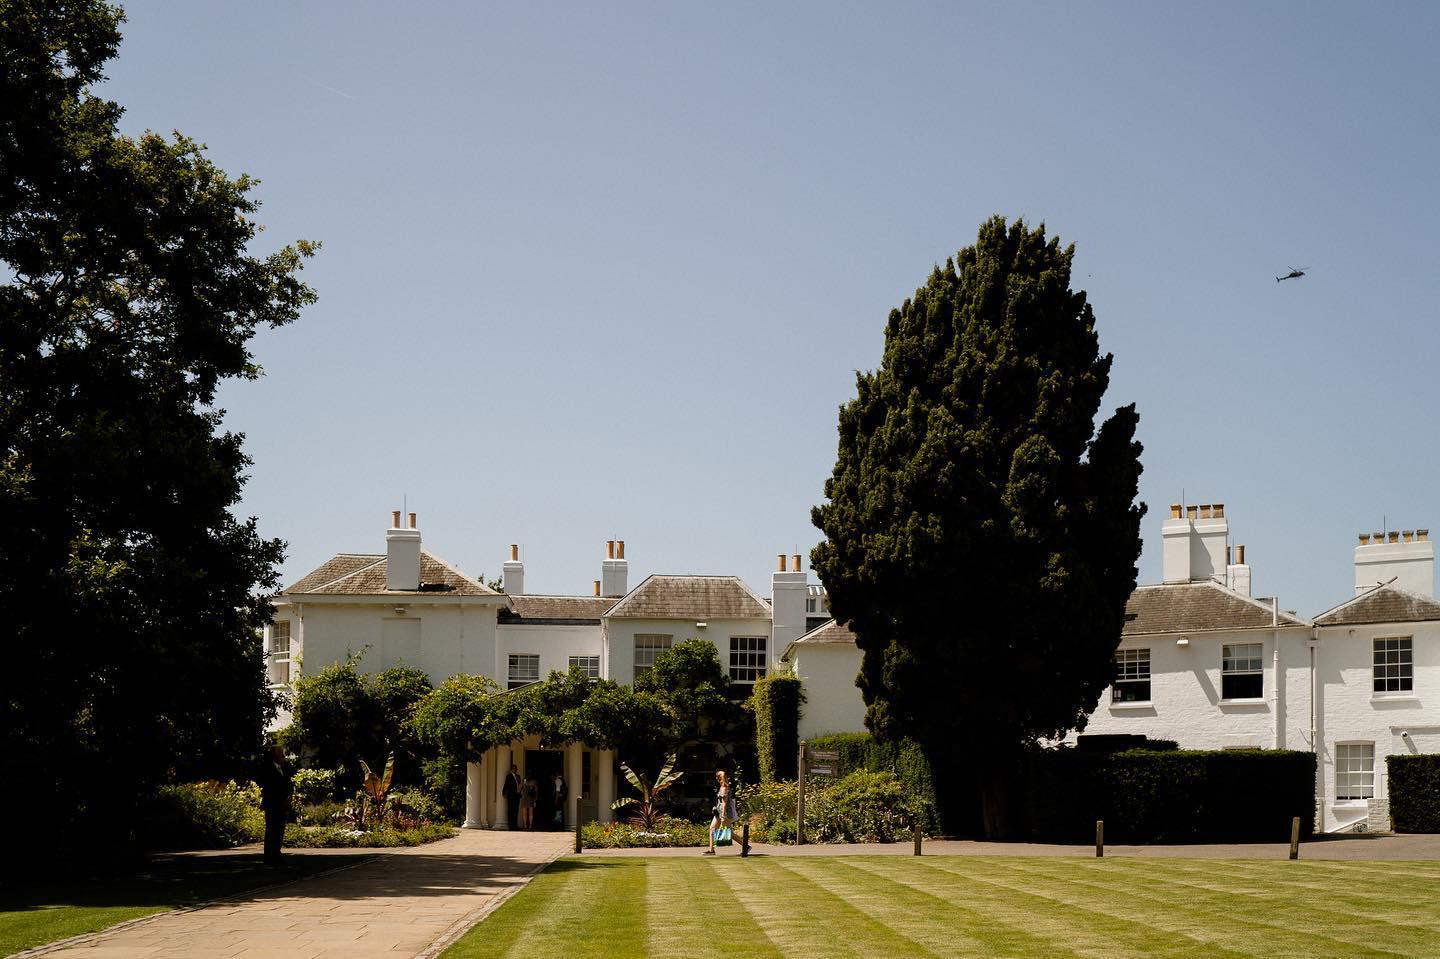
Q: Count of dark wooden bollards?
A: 5